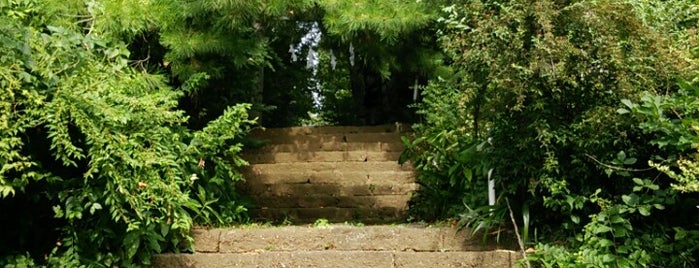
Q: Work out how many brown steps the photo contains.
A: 11